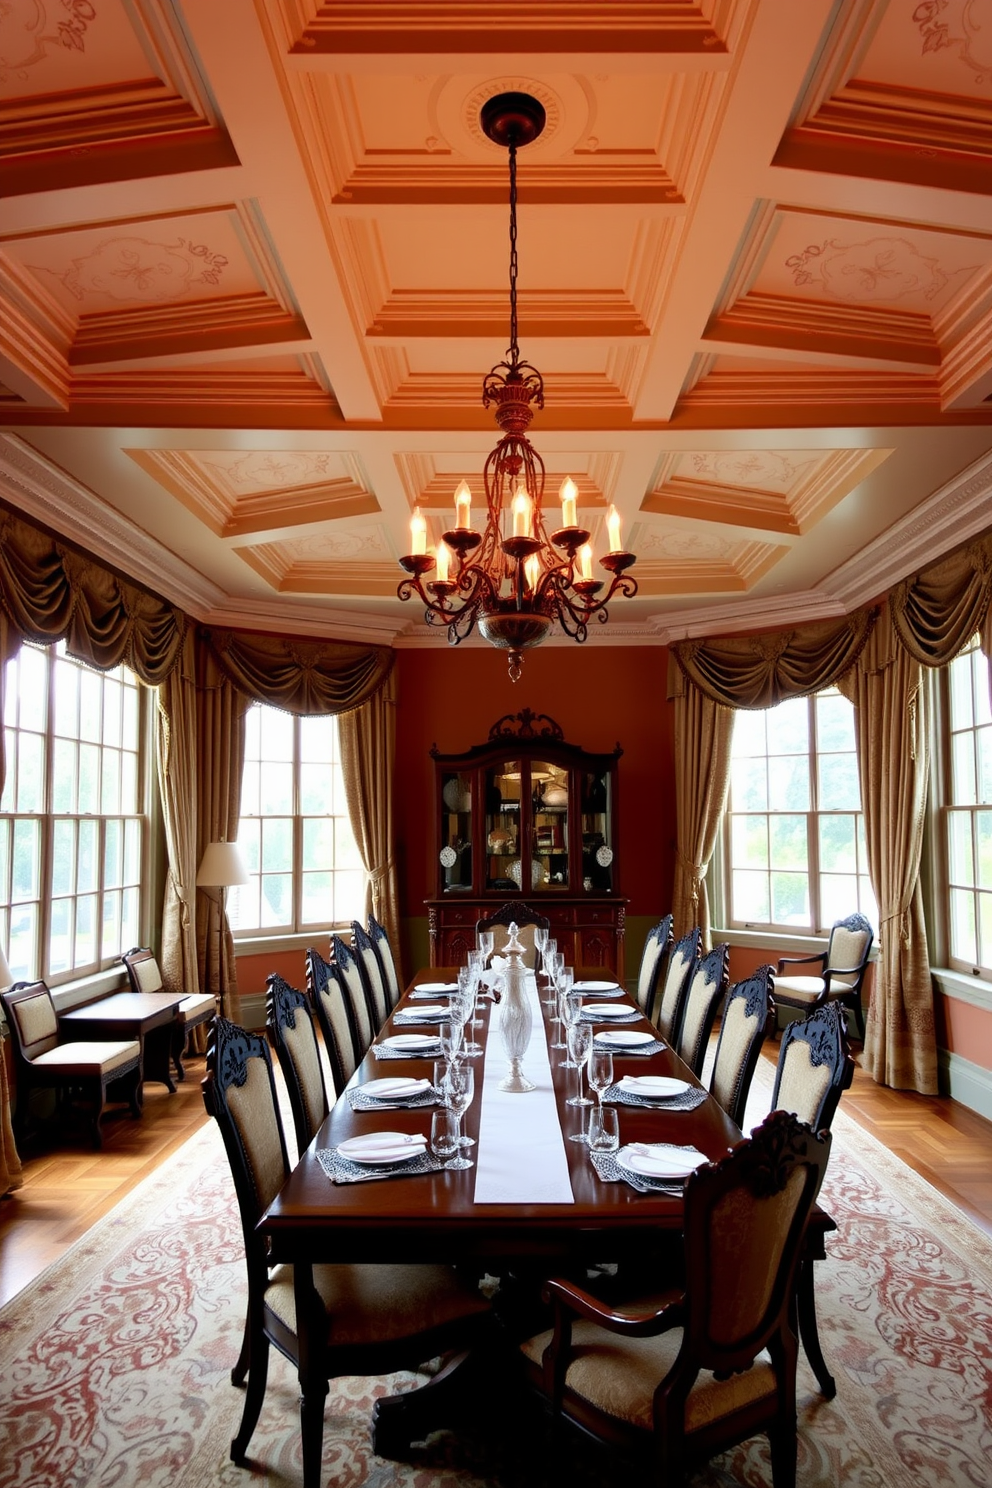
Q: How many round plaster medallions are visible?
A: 1